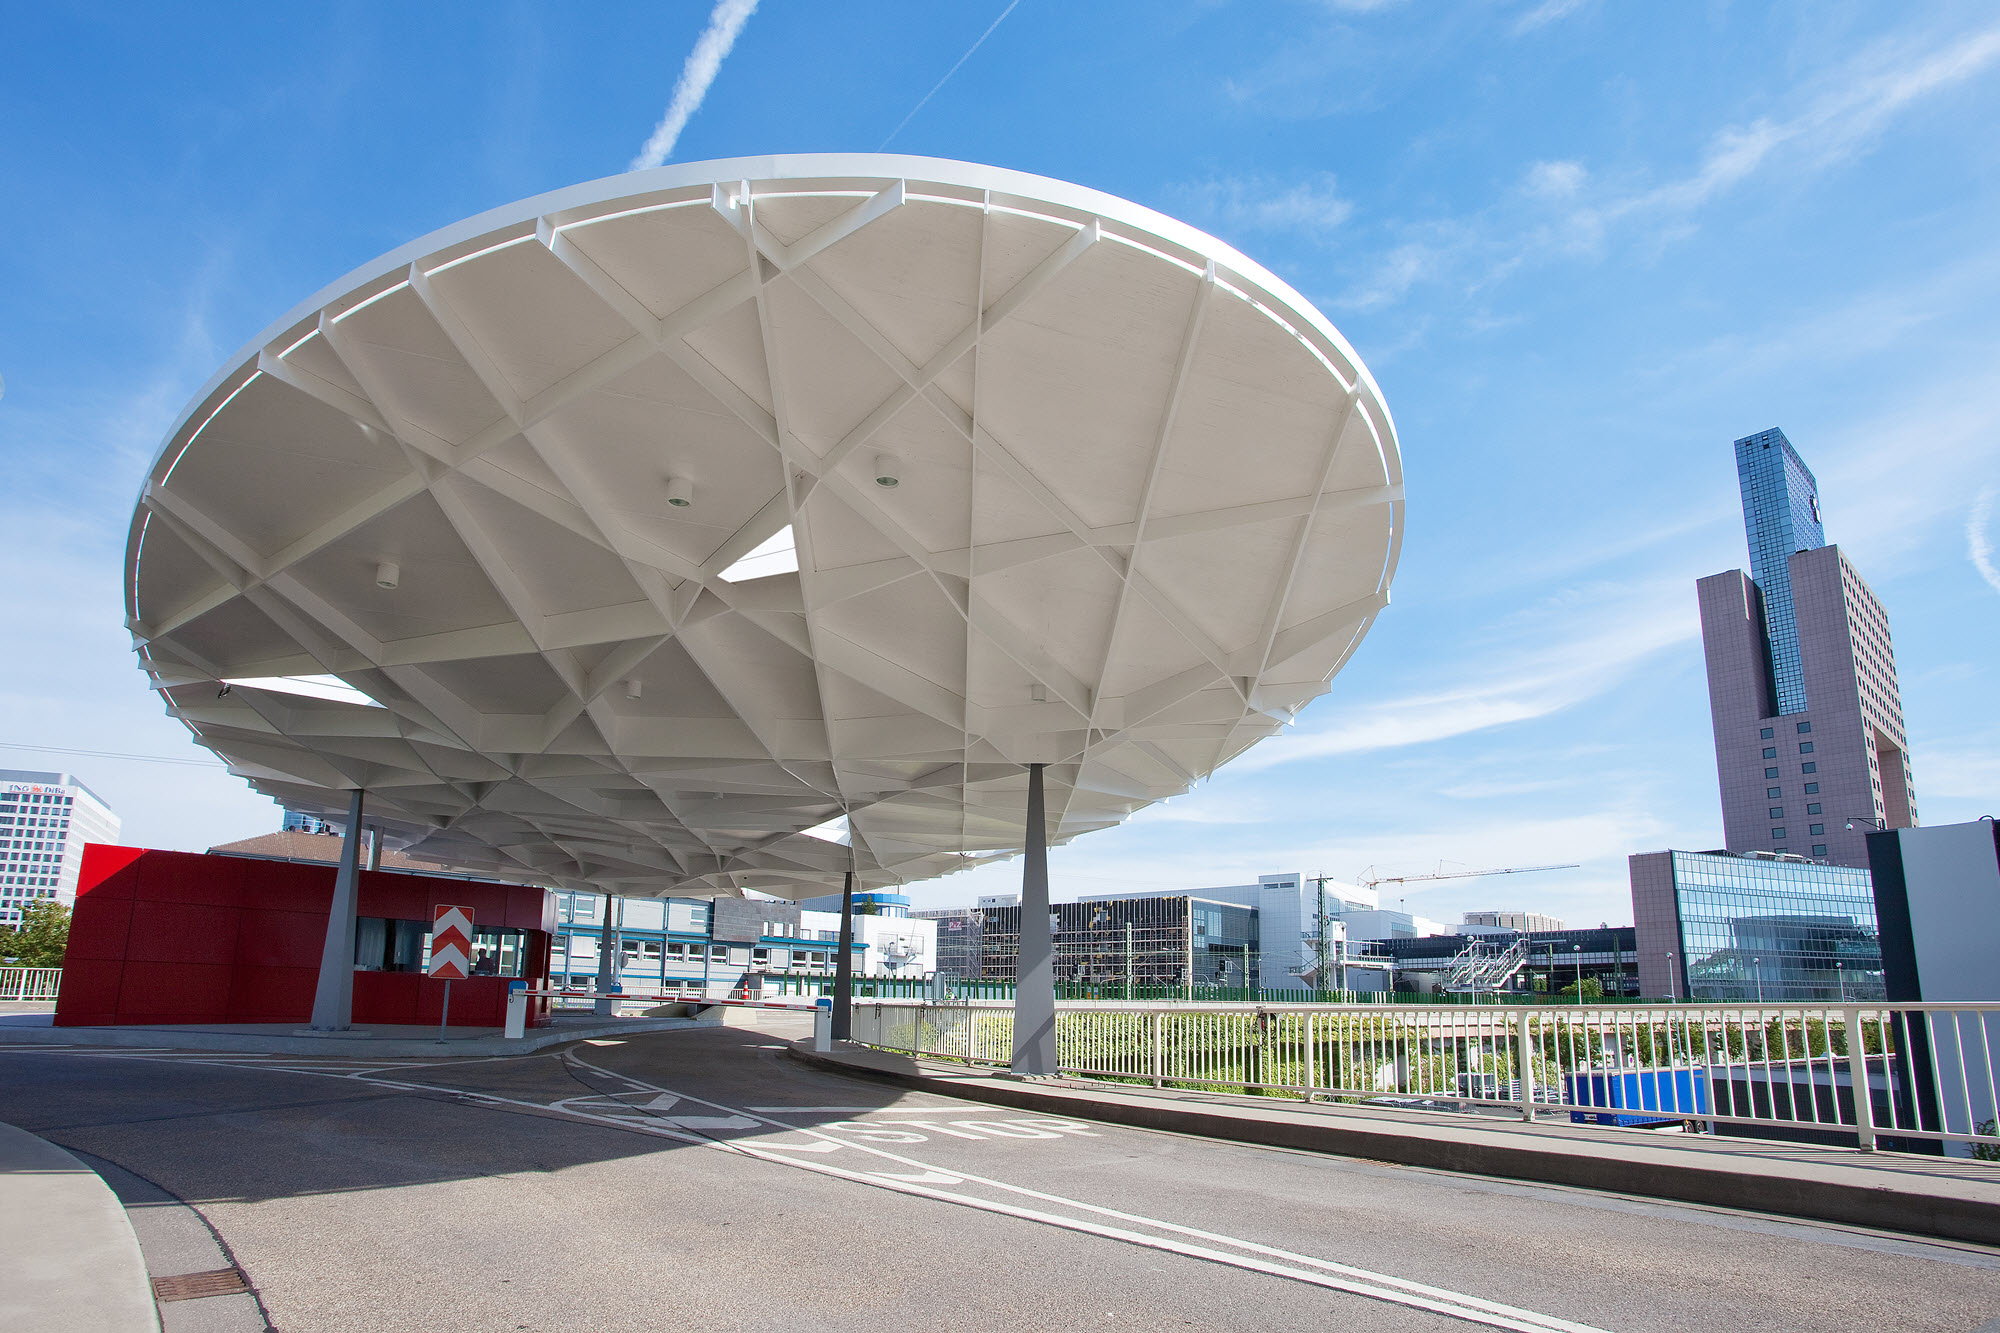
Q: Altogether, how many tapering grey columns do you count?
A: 4